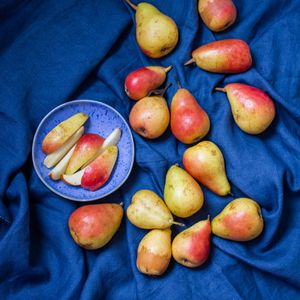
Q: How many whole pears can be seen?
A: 14